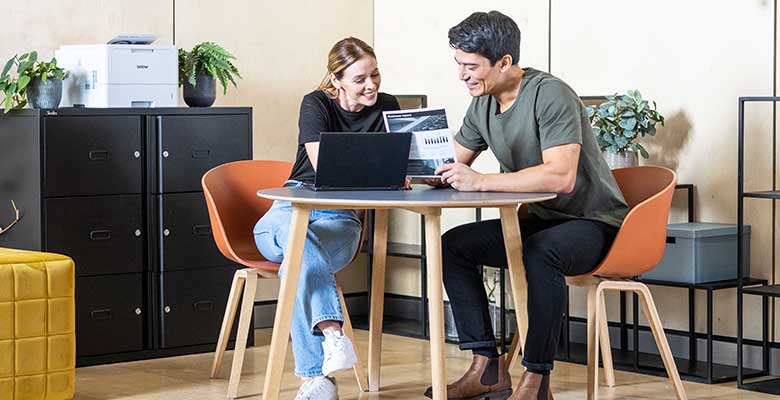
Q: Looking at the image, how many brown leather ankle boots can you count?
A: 2